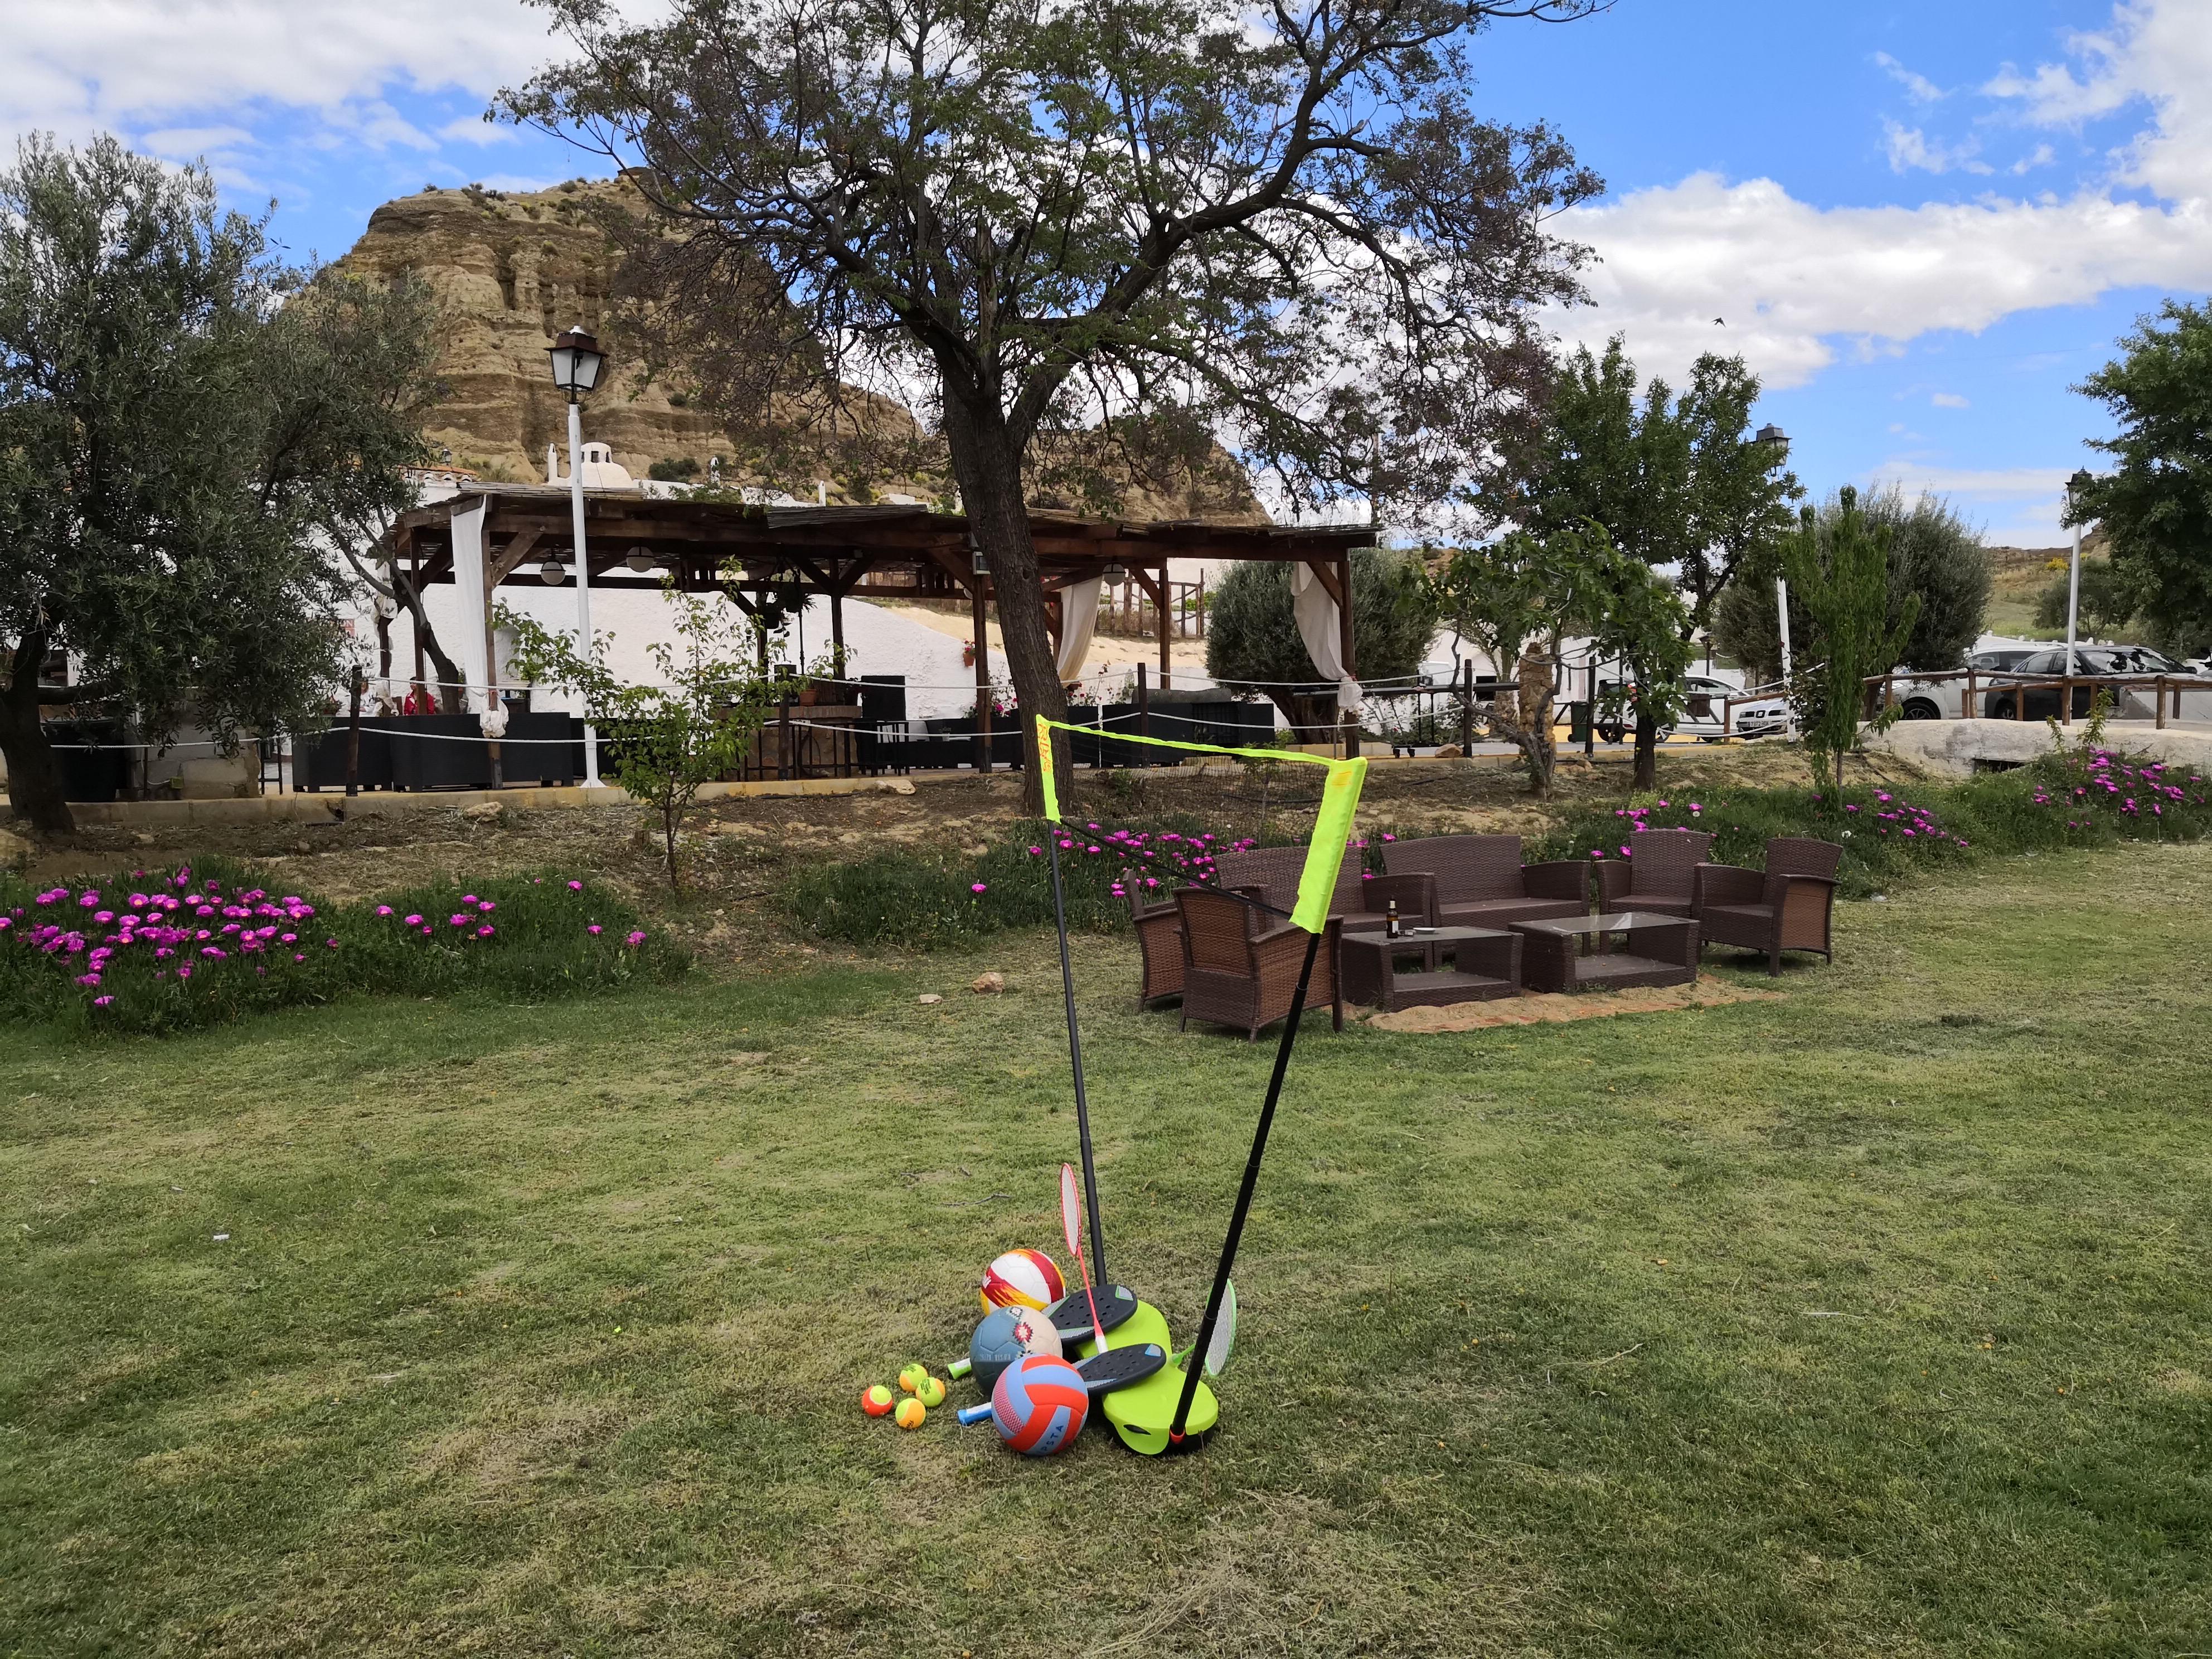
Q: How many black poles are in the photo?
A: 2